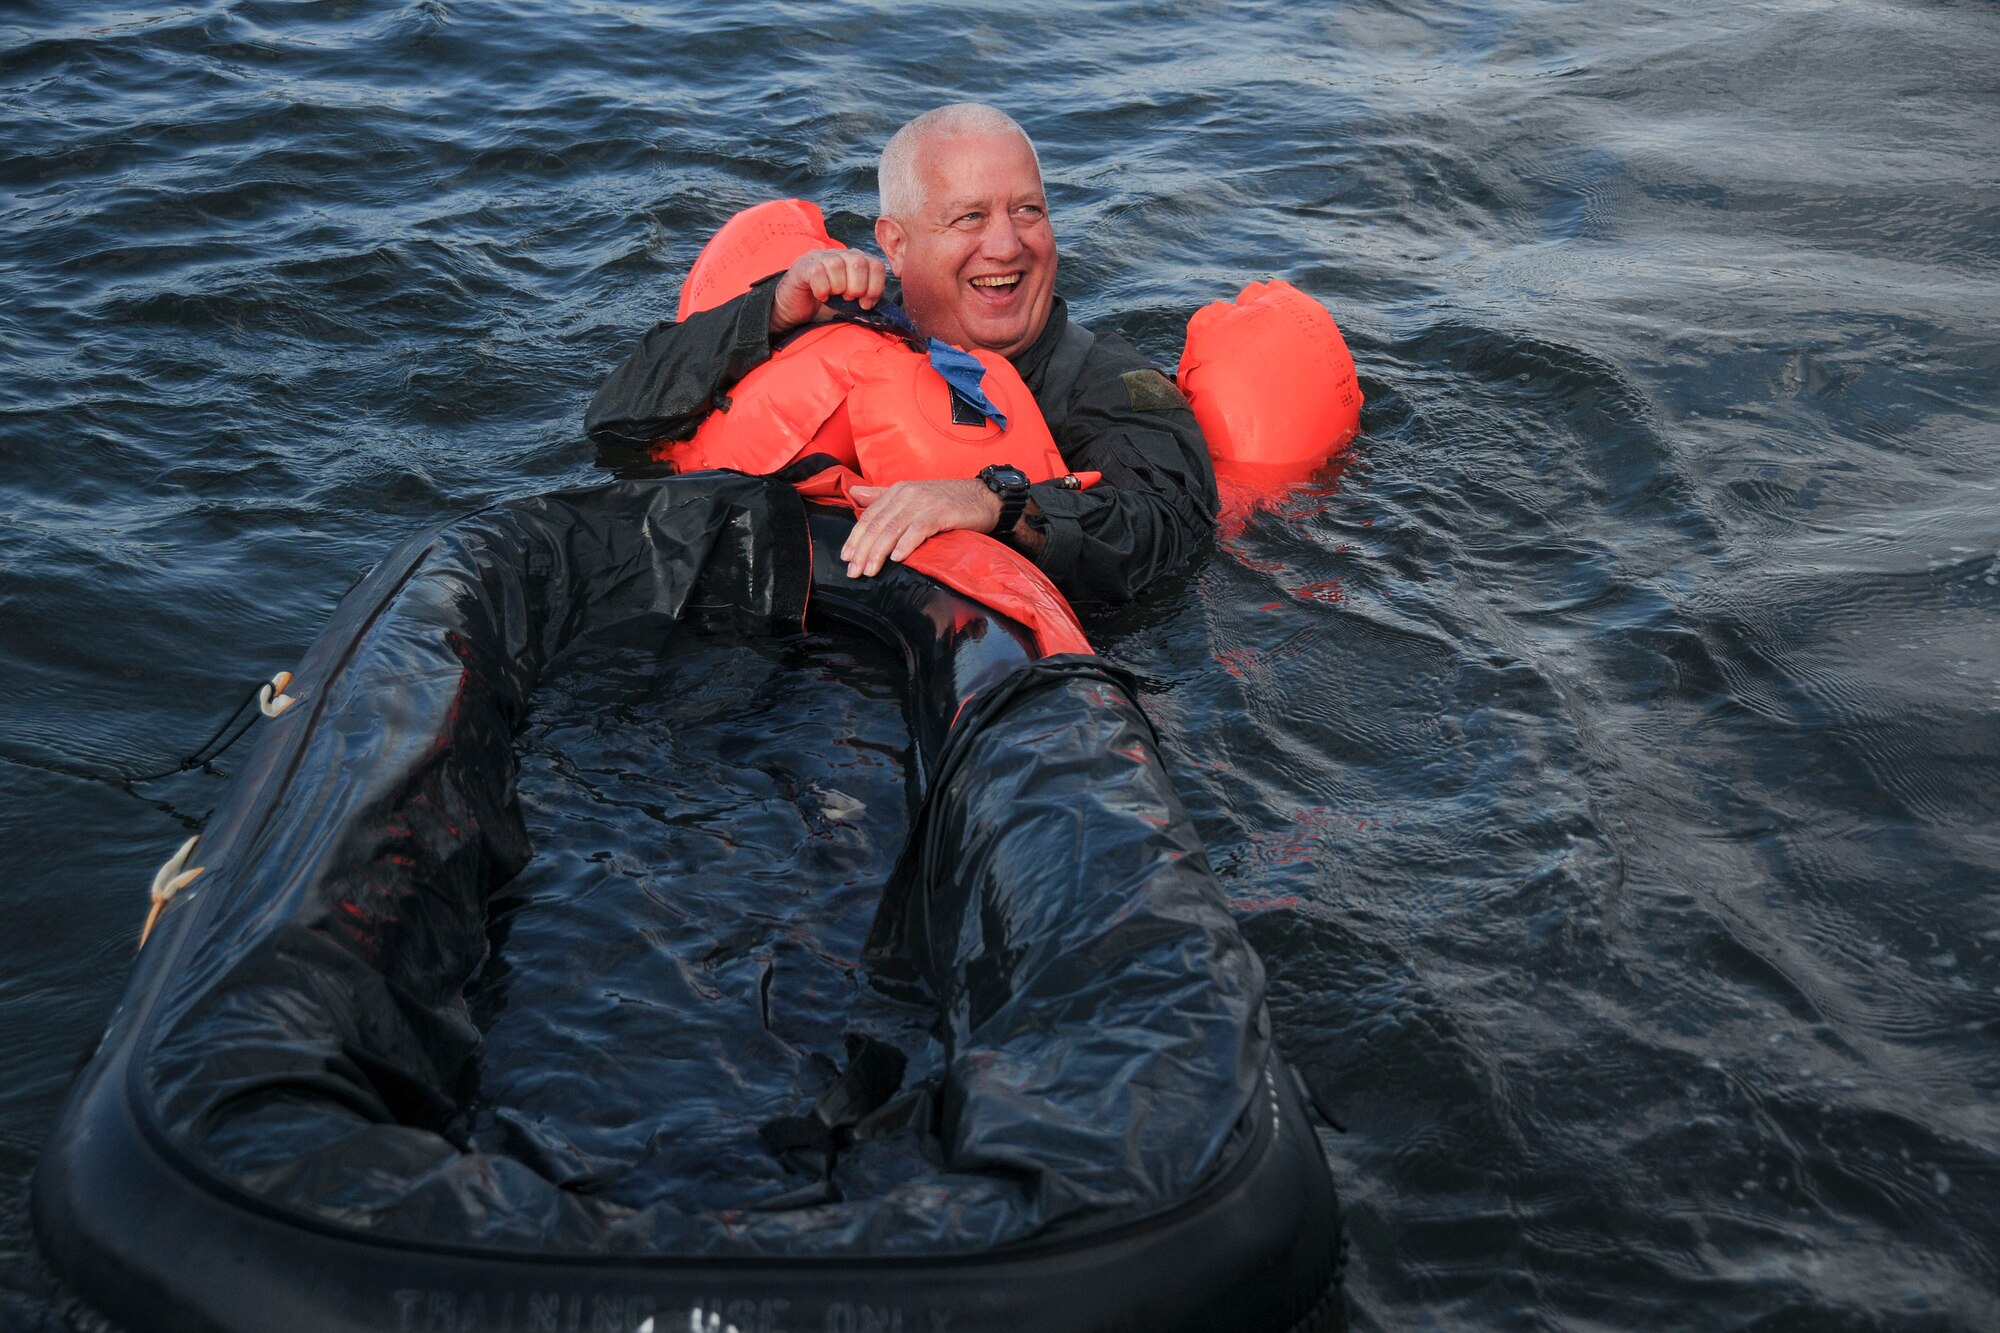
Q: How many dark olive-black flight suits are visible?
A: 1